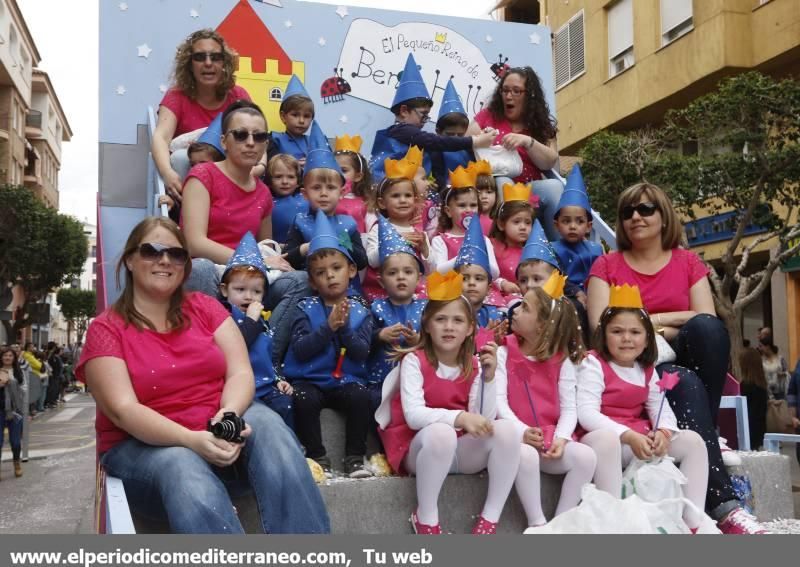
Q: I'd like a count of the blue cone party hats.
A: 11